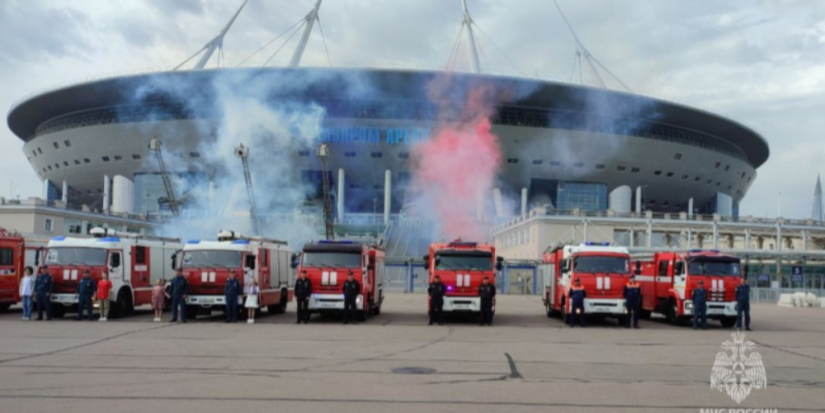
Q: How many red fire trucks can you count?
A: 7